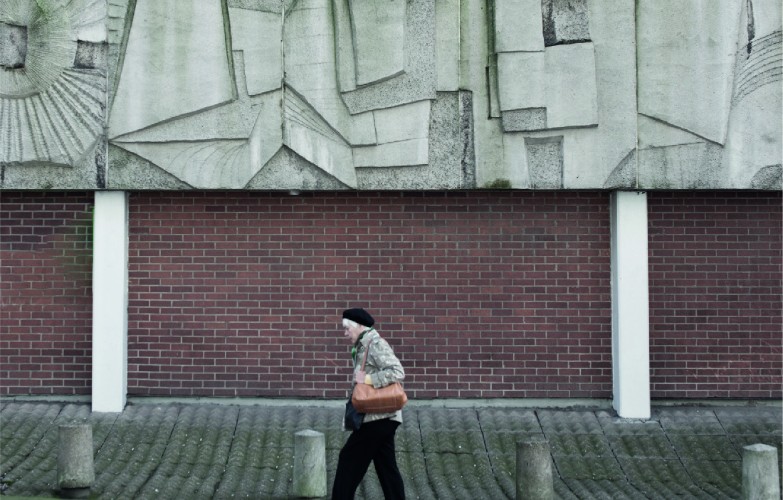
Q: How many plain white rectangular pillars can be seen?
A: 2